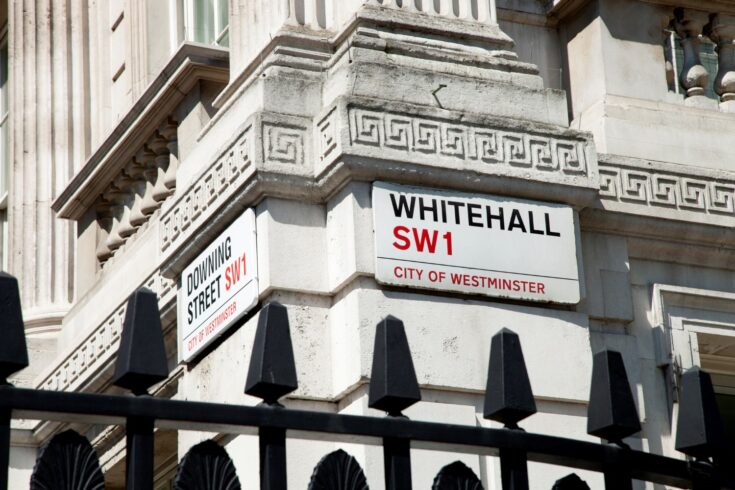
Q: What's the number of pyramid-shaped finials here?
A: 7